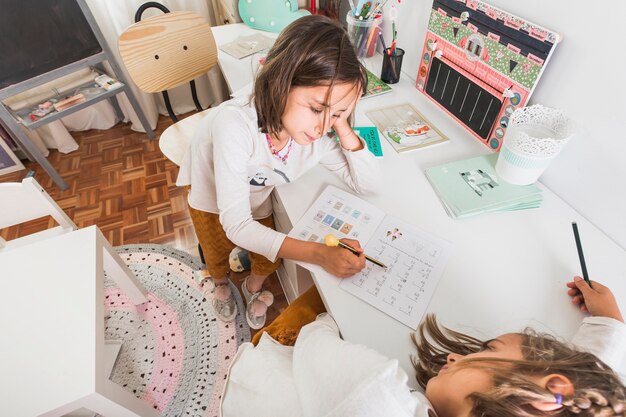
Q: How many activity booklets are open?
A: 1